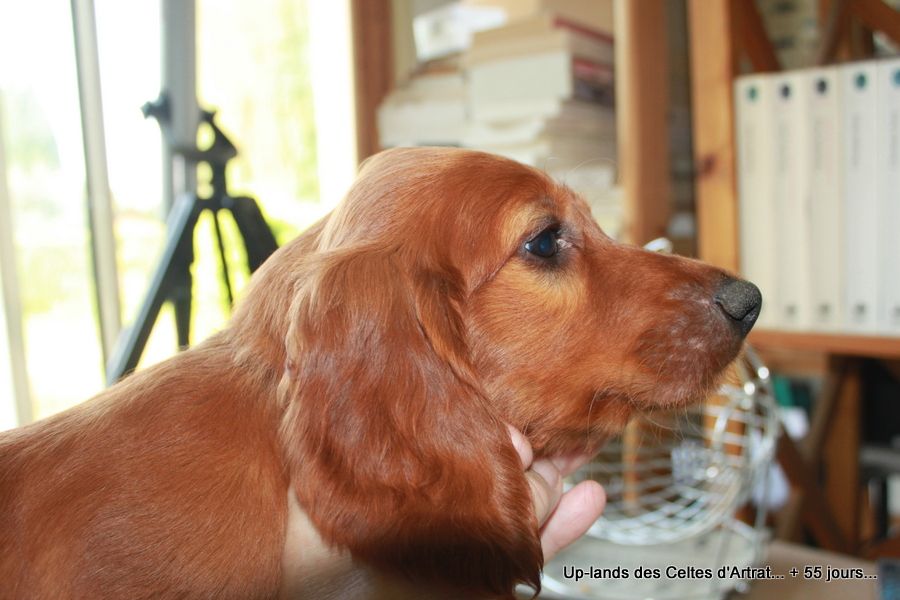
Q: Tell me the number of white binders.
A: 5